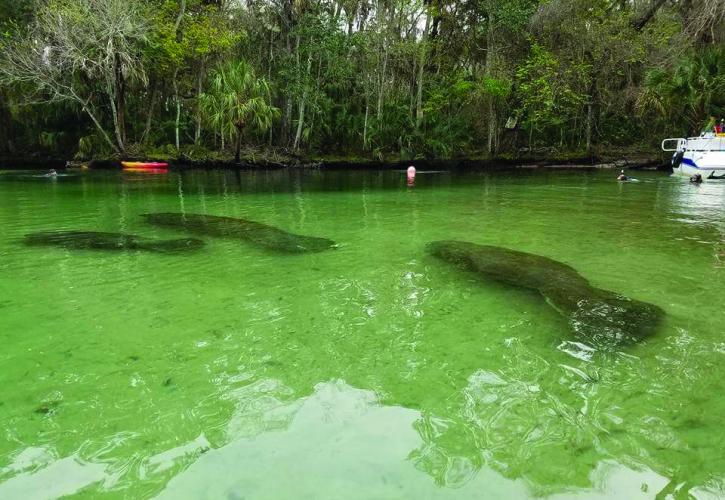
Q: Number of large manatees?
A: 3